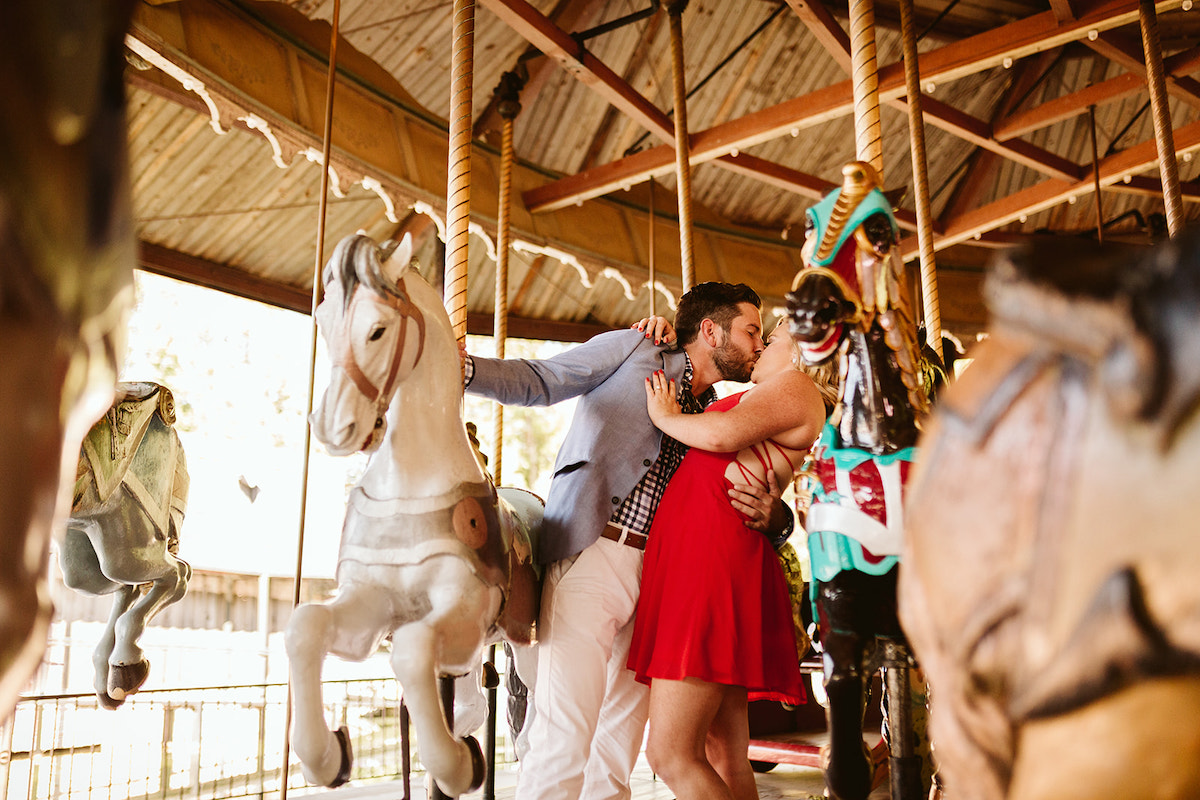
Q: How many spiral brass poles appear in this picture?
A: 6